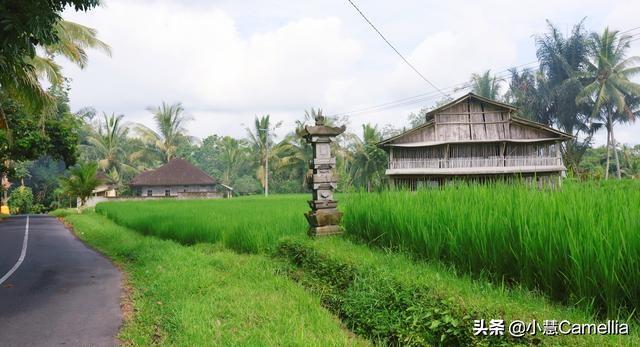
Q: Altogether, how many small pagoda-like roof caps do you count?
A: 1